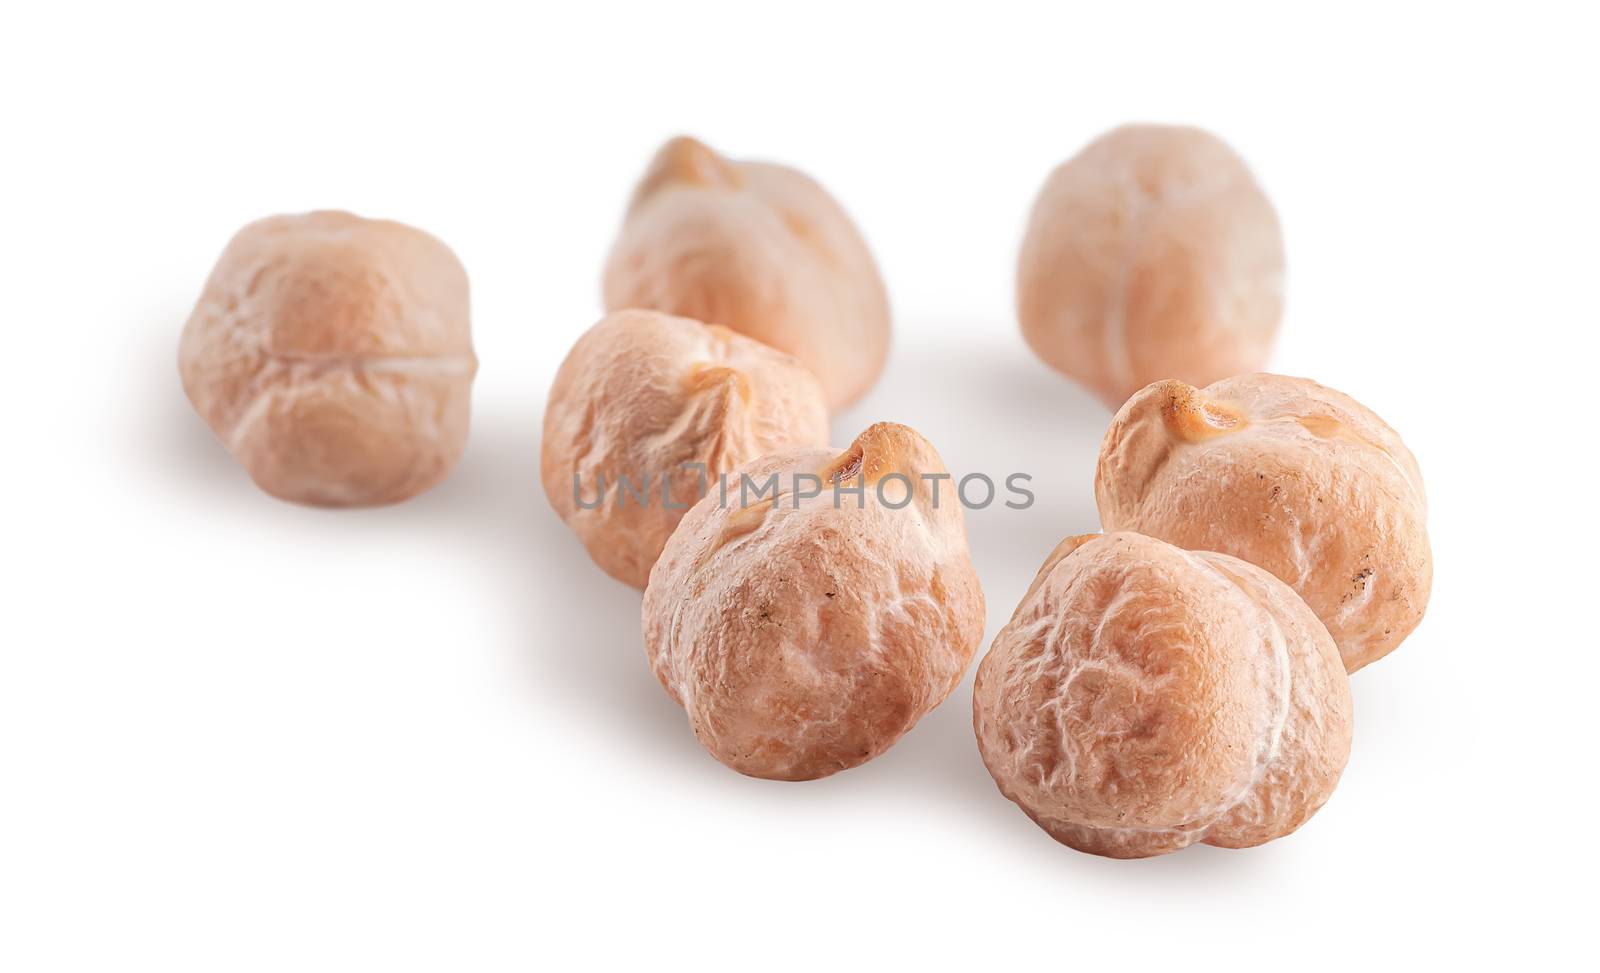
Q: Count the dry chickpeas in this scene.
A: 7